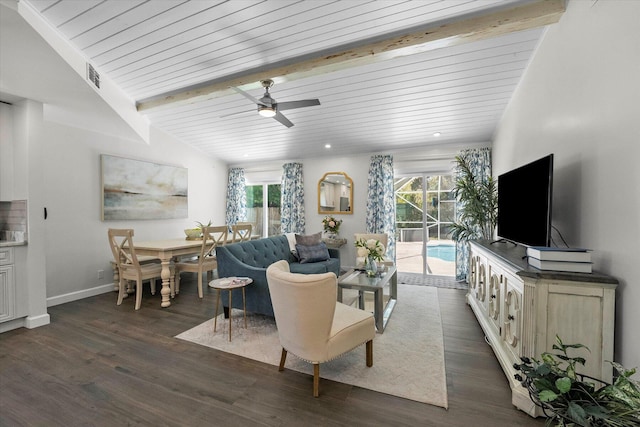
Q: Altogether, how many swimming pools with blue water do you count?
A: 1